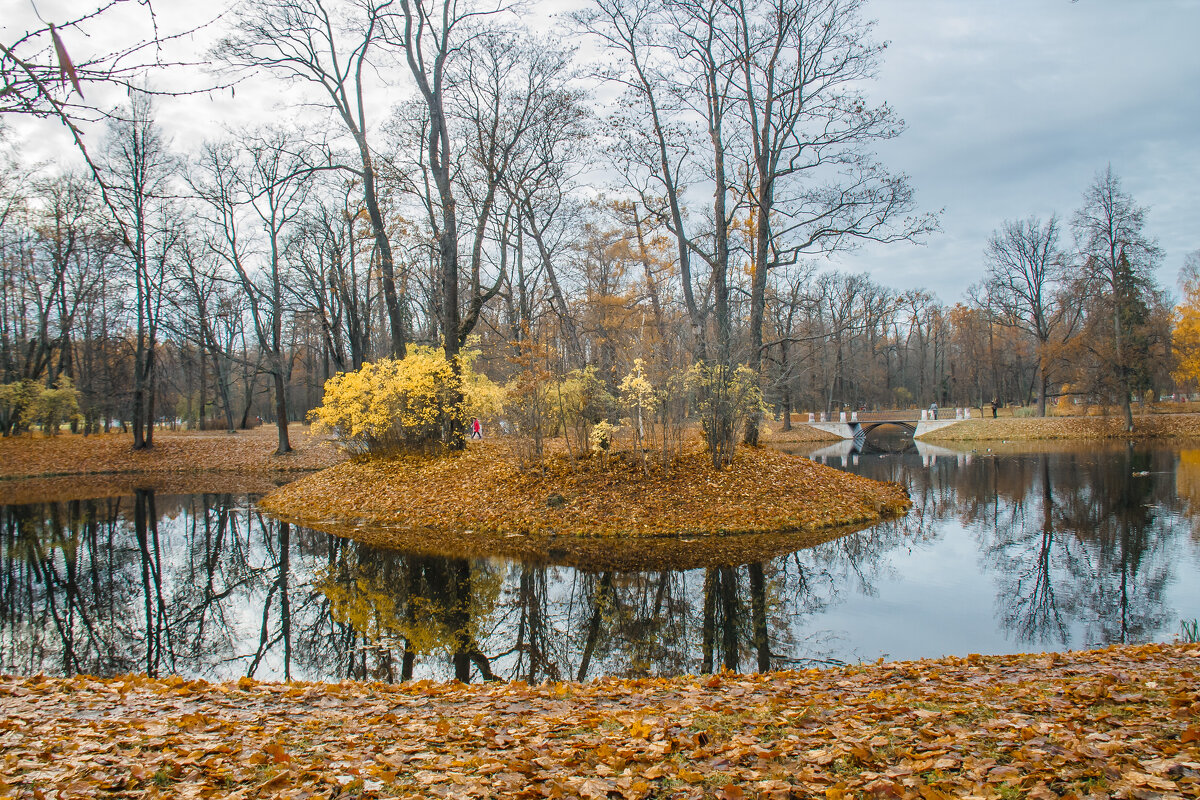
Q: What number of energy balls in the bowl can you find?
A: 0